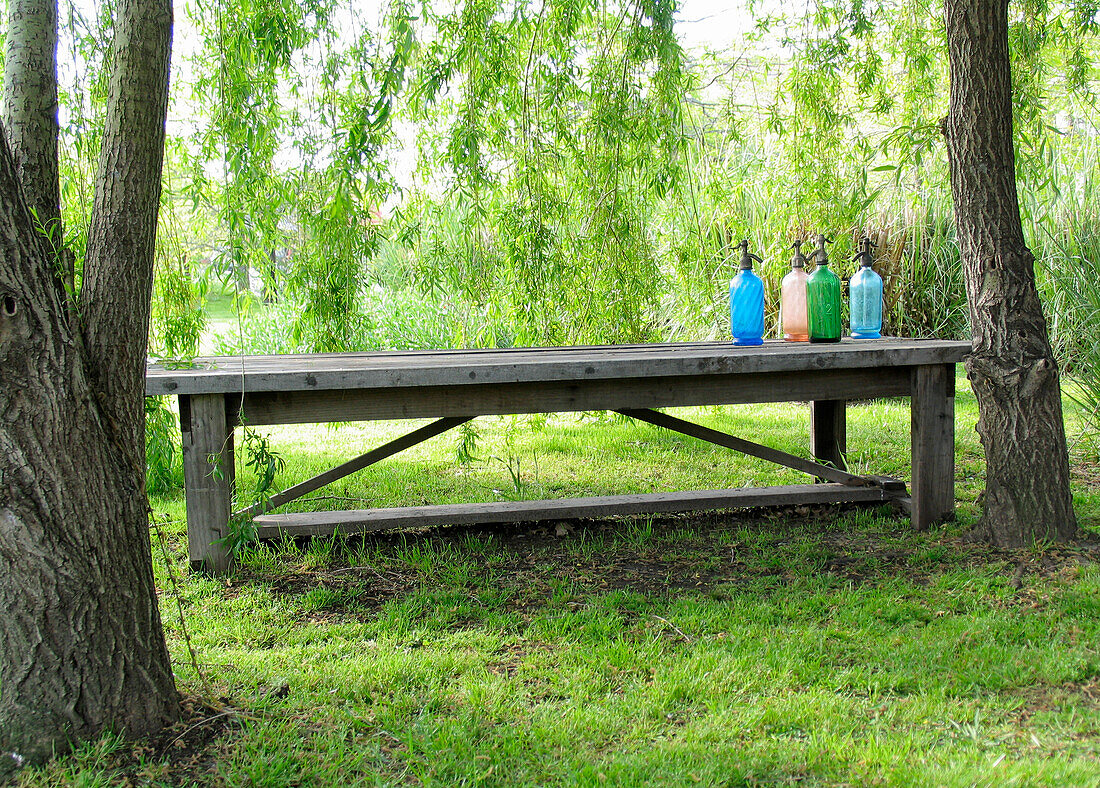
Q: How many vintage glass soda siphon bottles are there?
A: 4